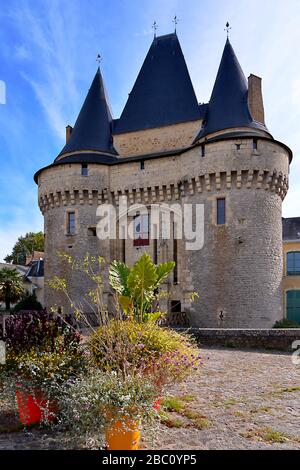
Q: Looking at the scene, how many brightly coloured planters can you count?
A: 3